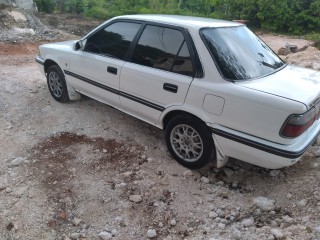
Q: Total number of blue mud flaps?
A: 0